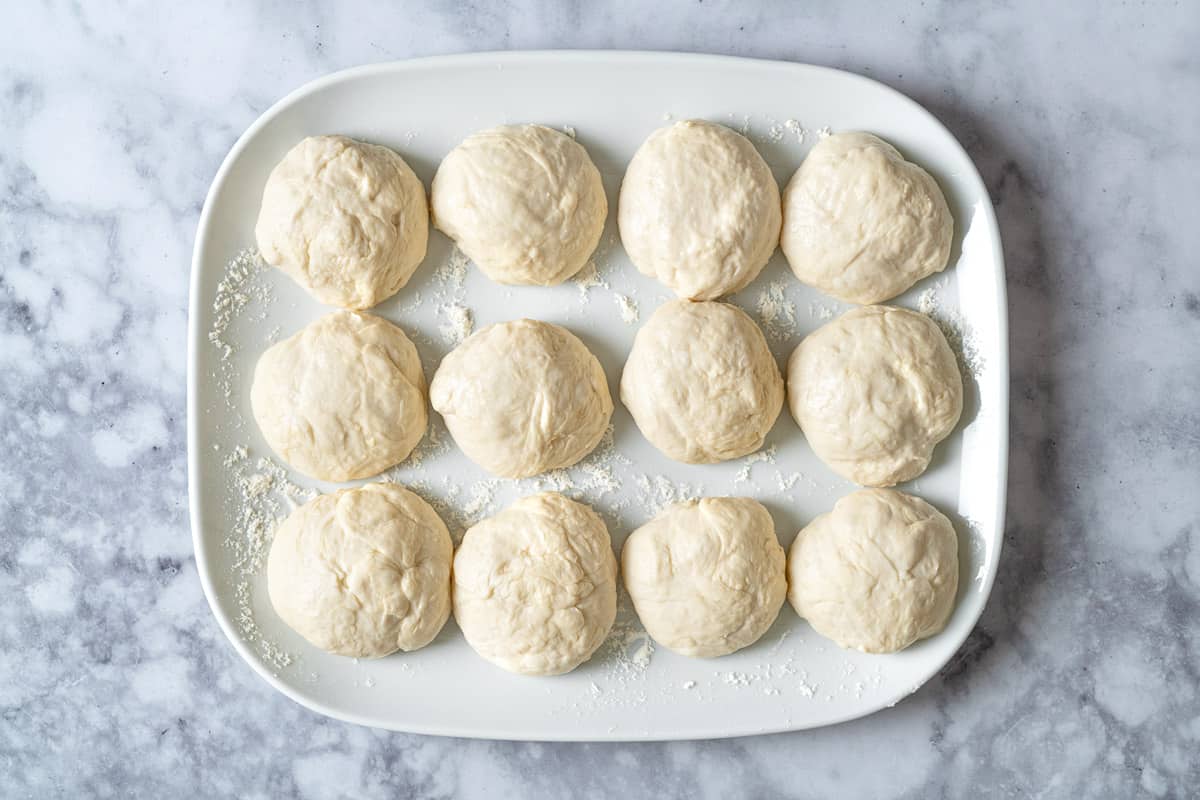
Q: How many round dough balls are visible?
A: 12